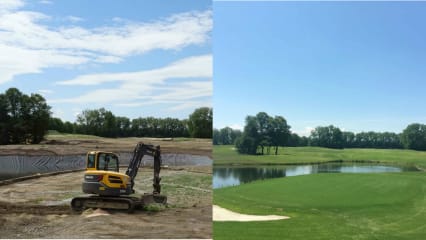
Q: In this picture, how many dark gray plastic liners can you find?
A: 1